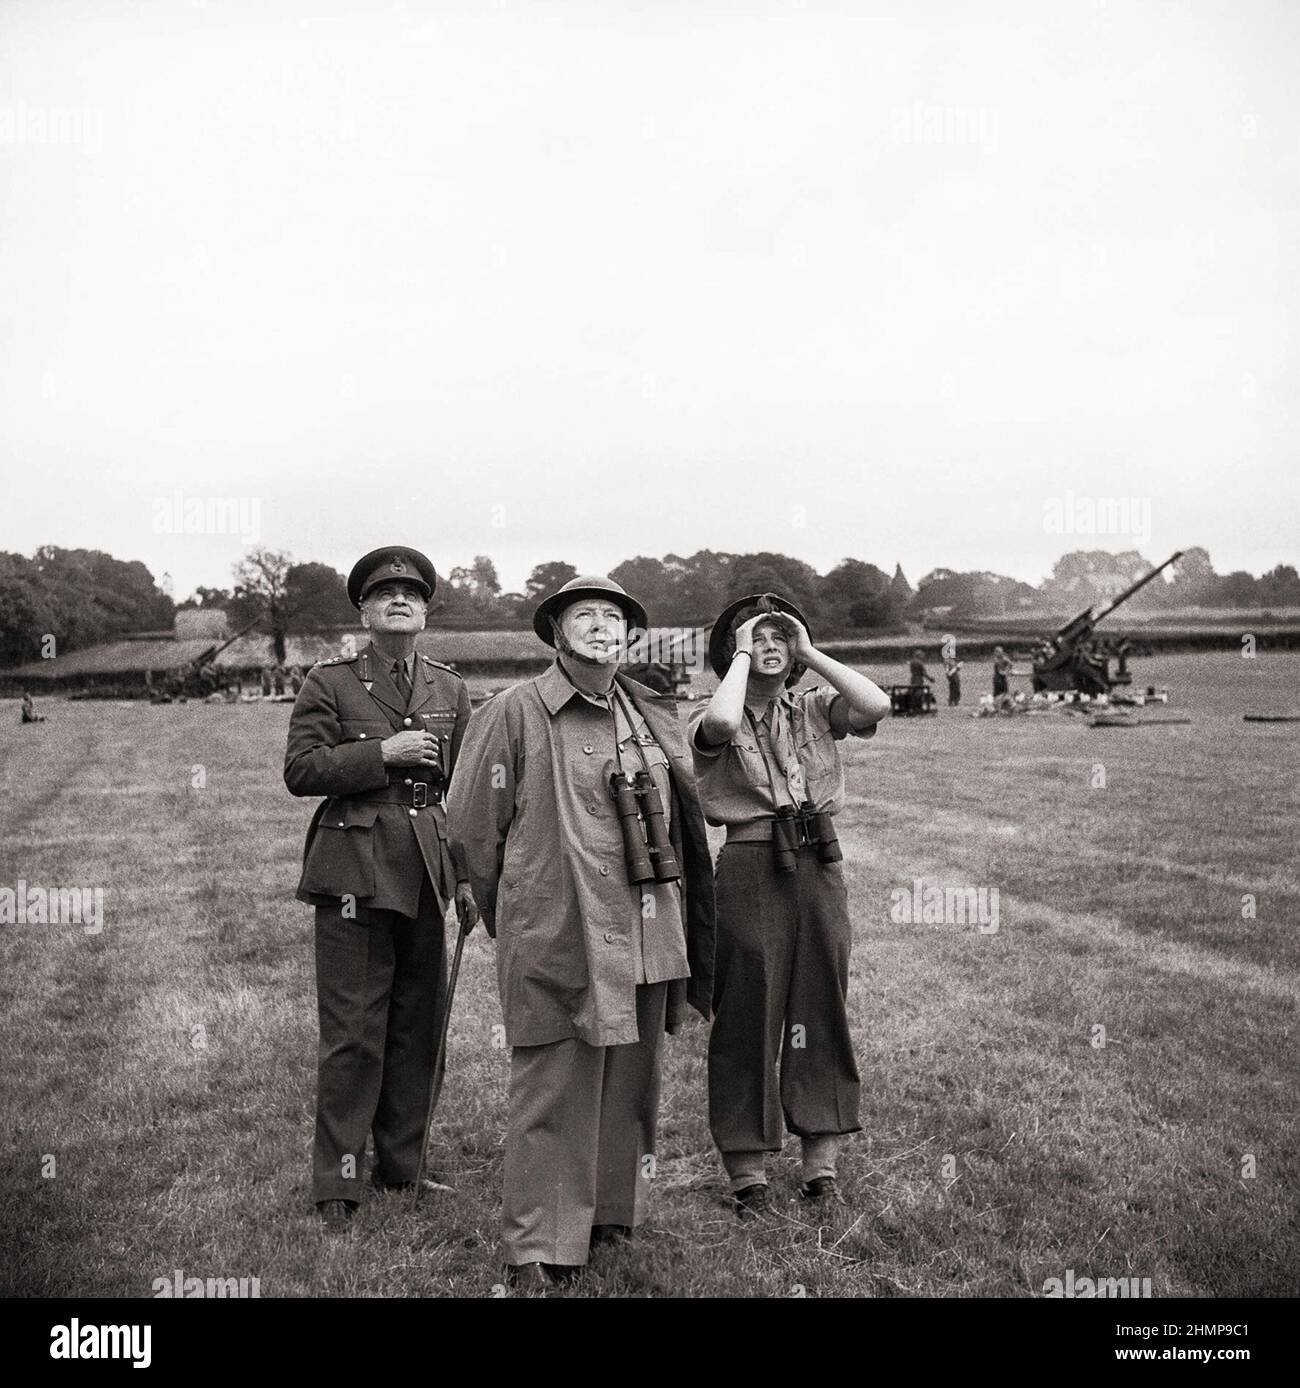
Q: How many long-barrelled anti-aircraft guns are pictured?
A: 3